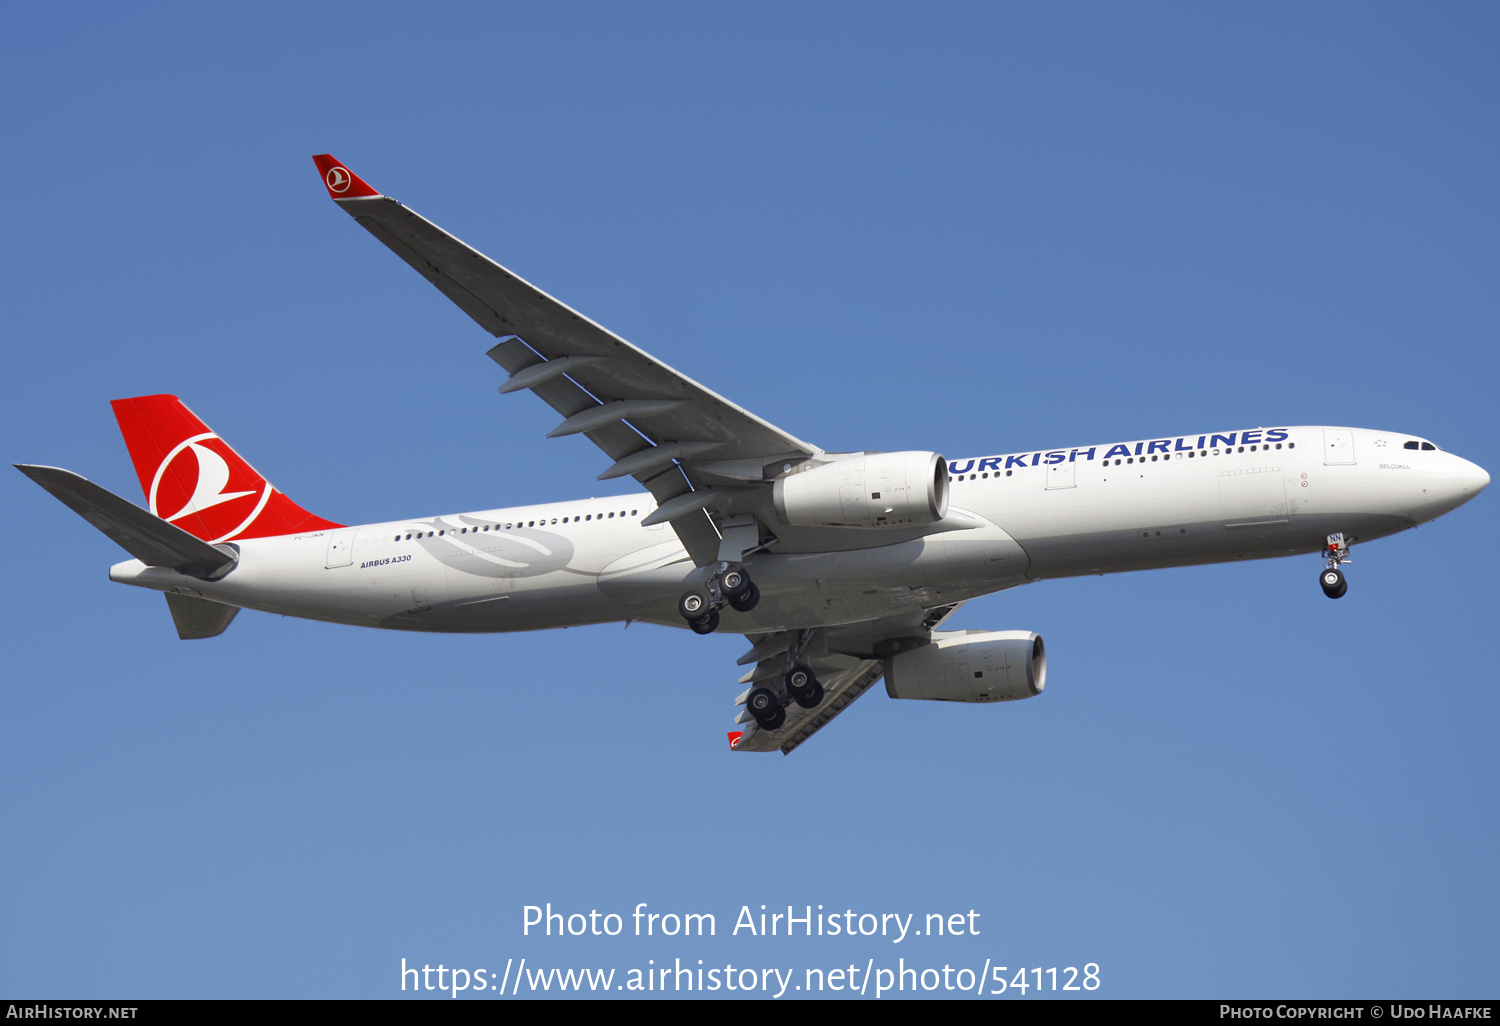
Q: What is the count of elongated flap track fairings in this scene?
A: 8